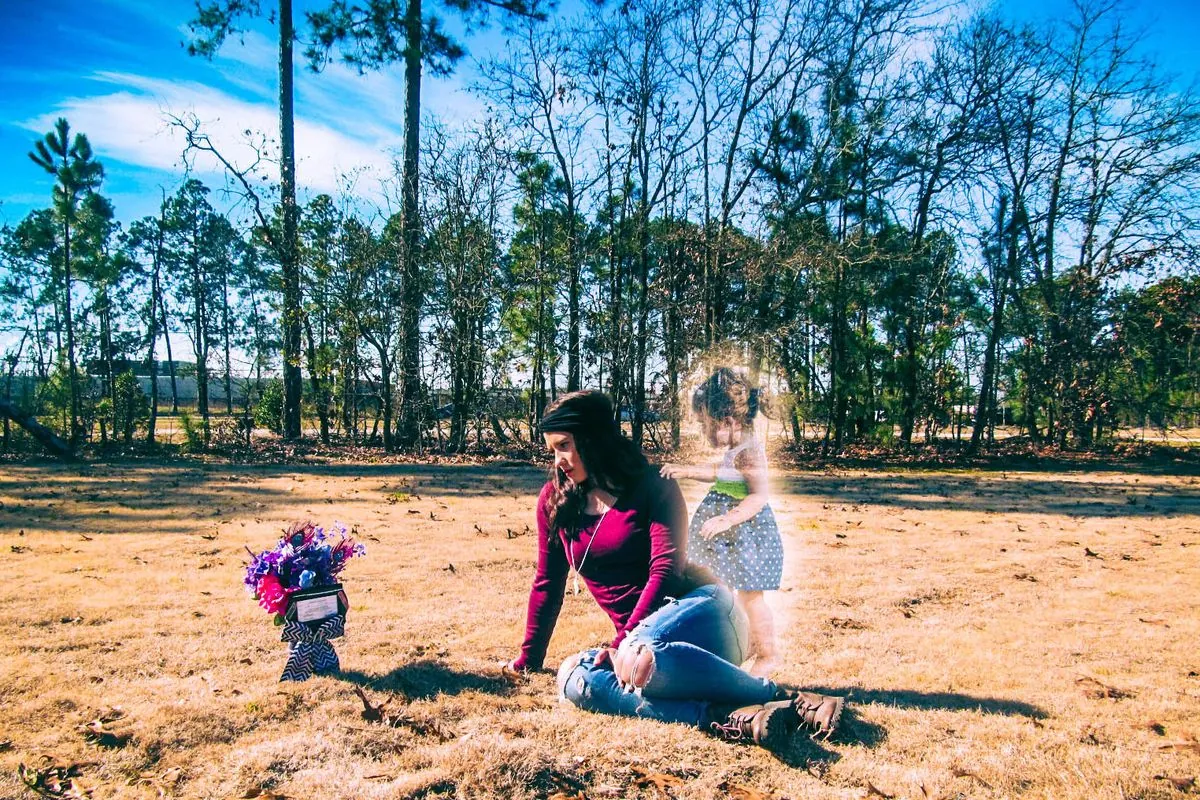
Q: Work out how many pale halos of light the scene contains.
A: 1